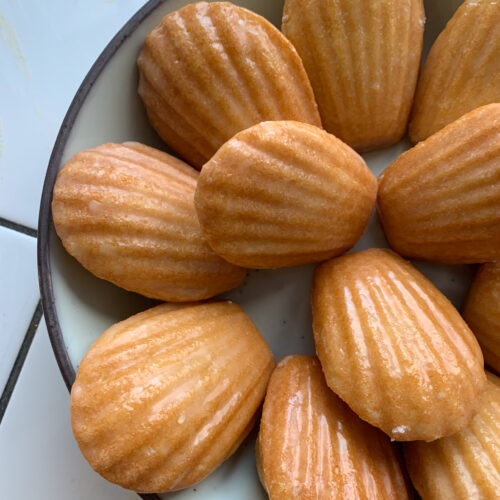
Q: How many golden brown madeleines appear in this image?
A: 11